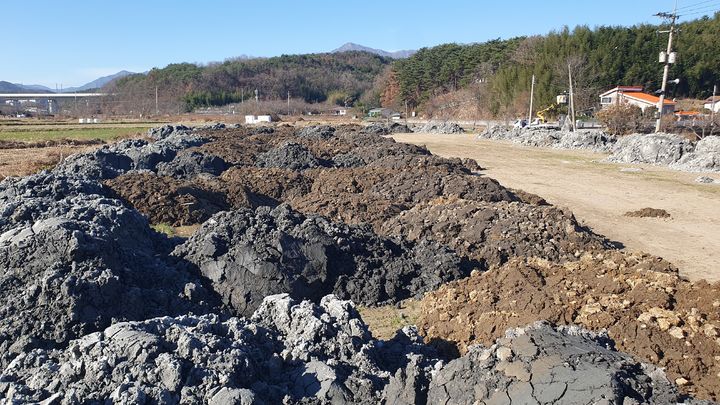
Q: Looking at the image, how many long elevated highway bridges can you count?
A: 1